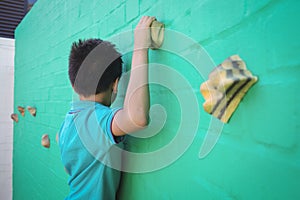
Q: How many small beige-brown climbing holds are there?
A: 4